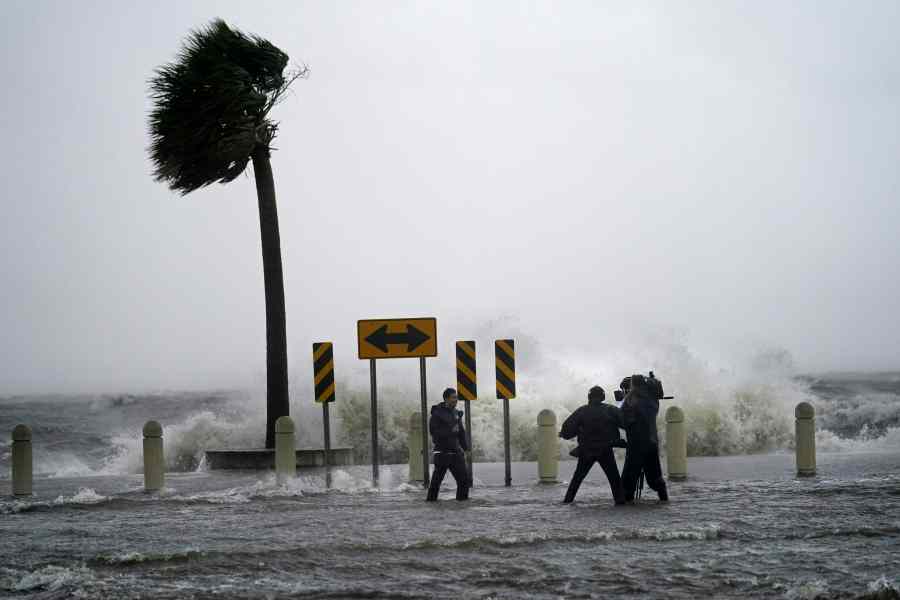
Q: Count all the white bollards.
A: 7